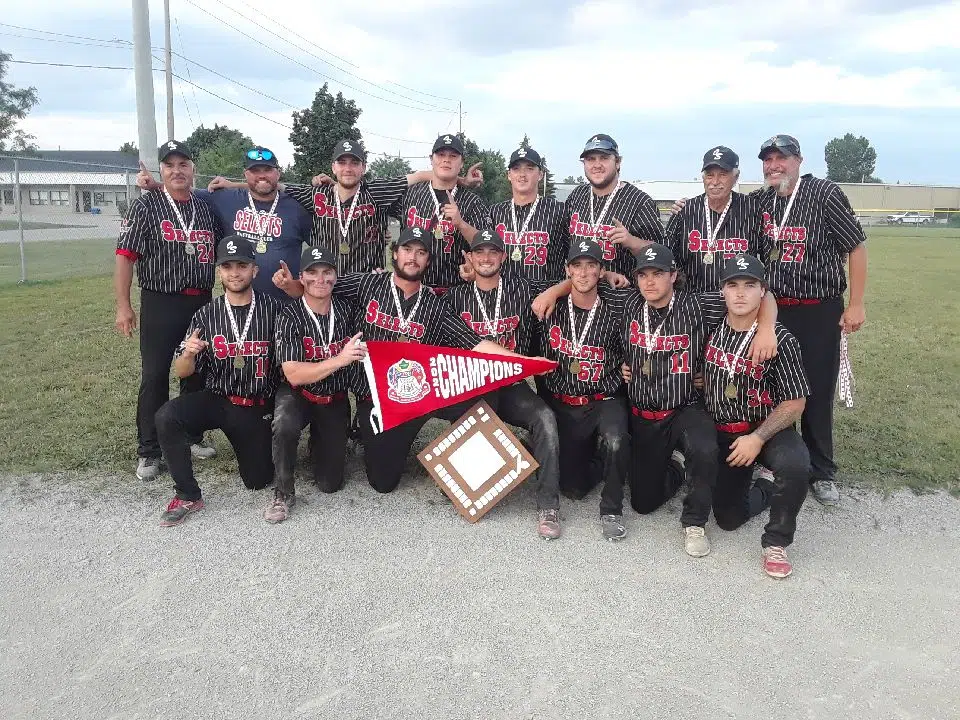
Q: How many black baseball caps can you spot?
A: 15